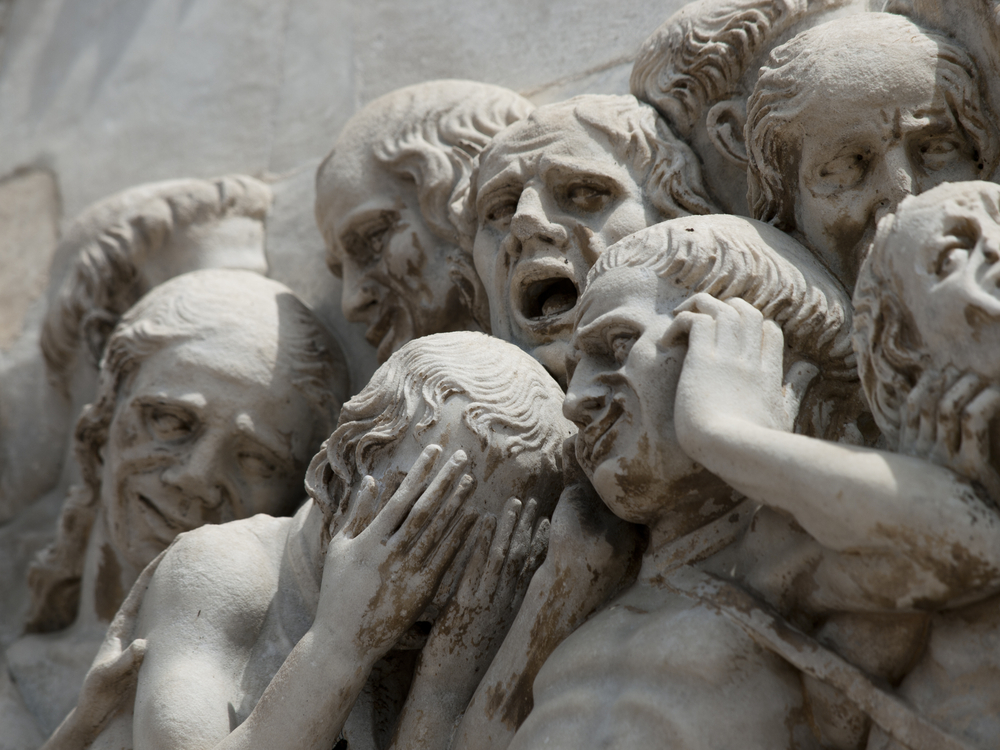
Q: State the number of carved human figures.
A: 9